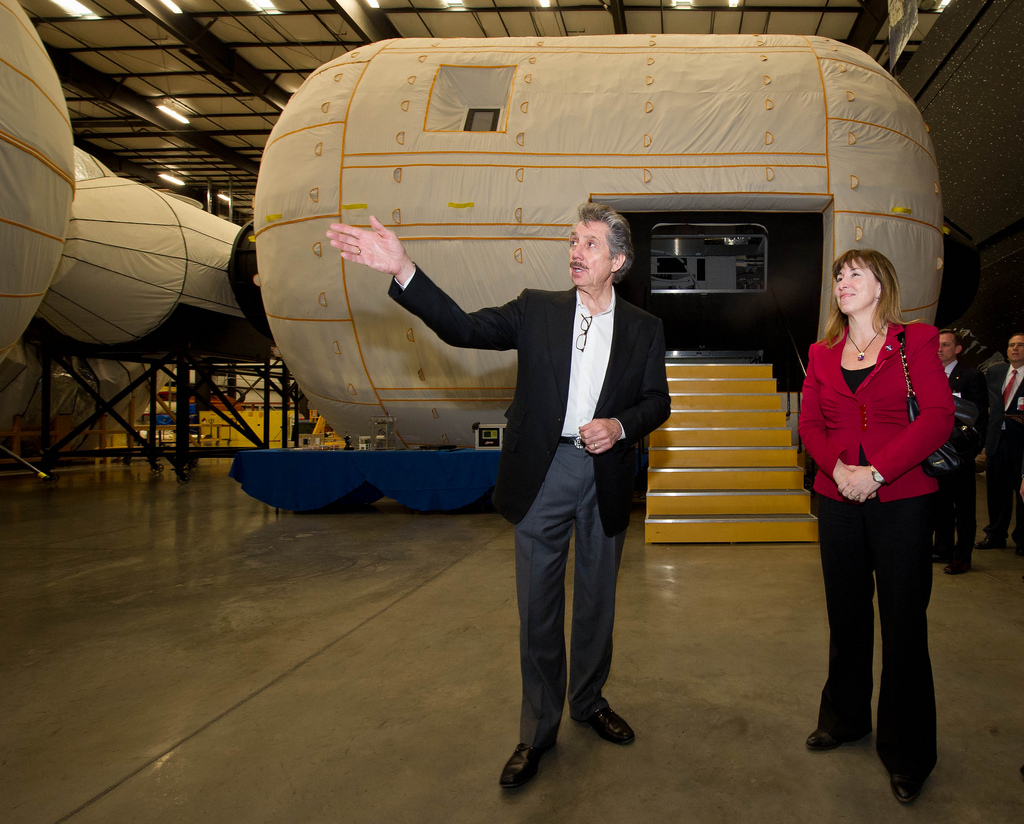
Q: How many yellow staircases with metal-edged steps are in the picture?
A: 1